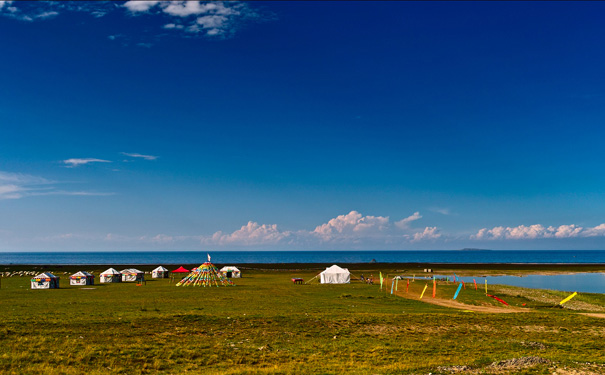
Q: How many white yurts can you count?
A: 7